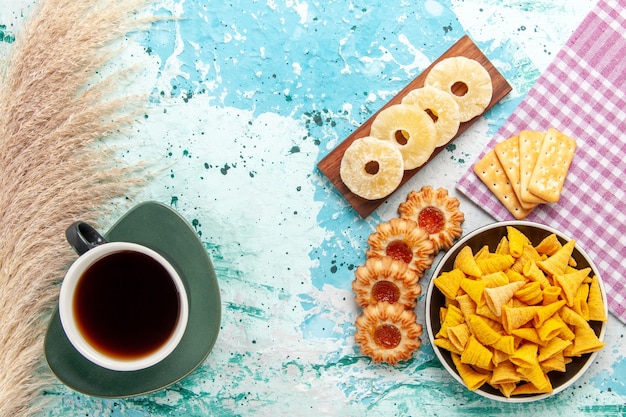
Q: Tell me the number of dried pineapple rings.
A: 4